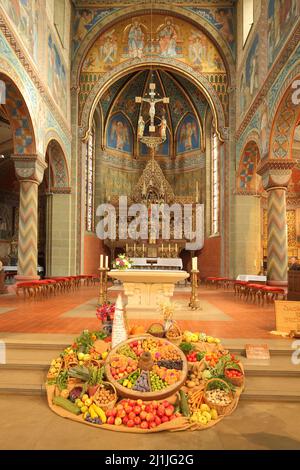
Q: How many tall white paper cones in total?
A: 1